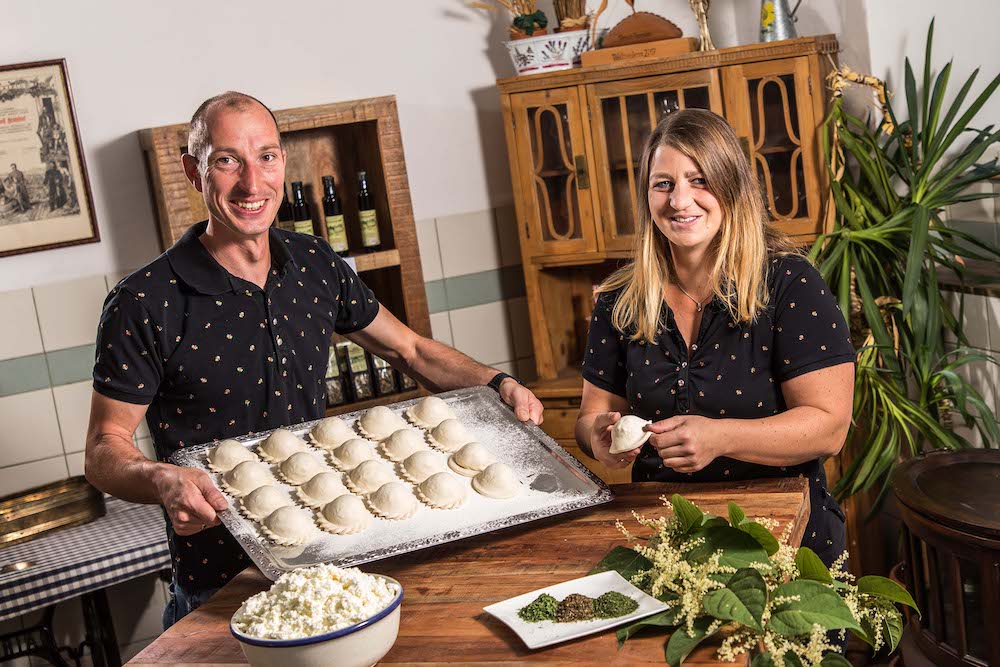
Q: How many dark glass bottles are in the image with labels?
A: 4